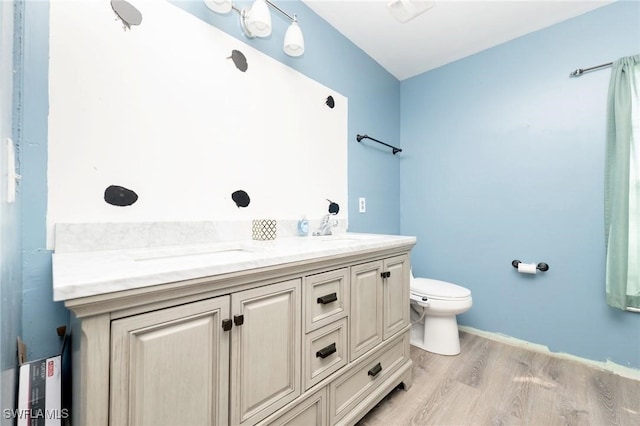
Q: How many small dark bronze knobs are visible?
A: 4